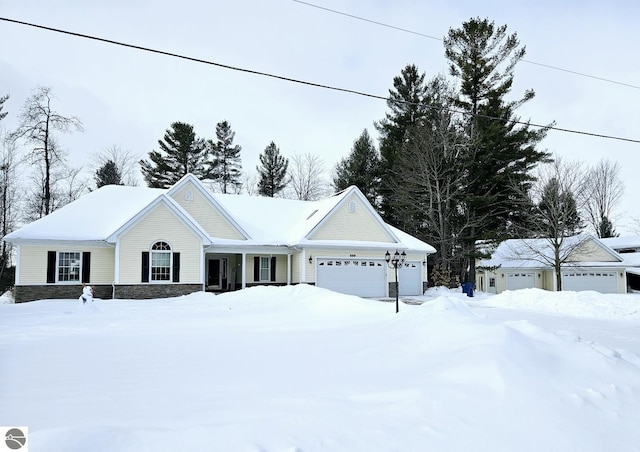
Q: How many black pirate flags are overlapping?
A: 0